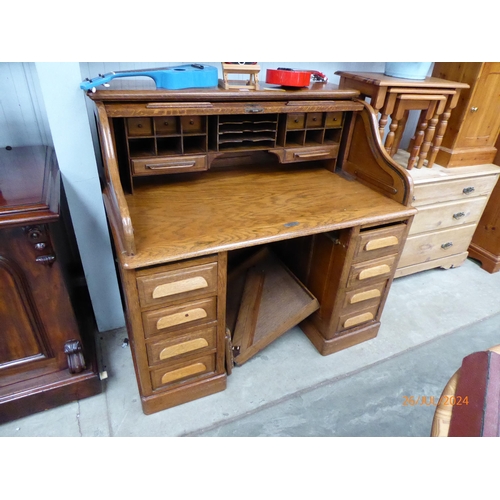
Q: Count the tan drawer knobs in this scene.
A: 8